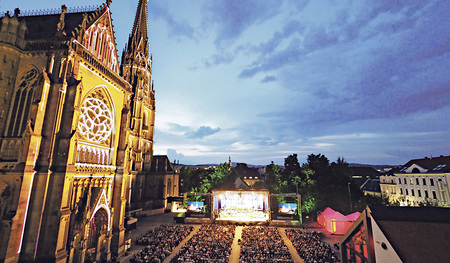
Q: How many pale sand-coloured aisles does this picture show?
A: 3